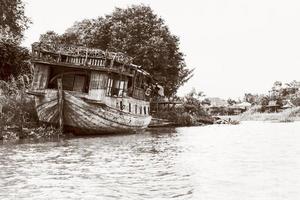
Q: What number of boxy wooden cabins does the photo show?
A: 1